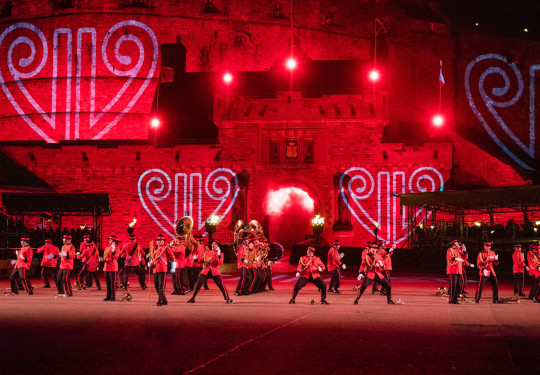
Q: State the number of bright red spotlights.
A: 5